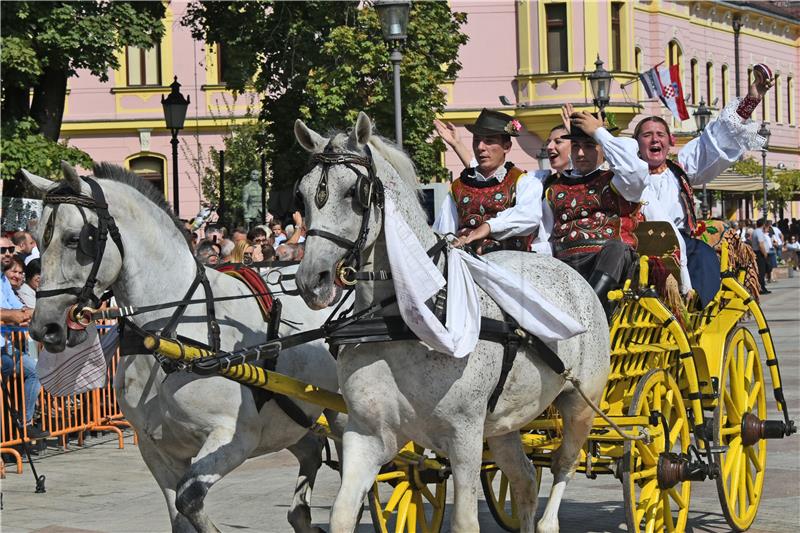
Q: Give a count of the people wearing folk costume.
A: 4